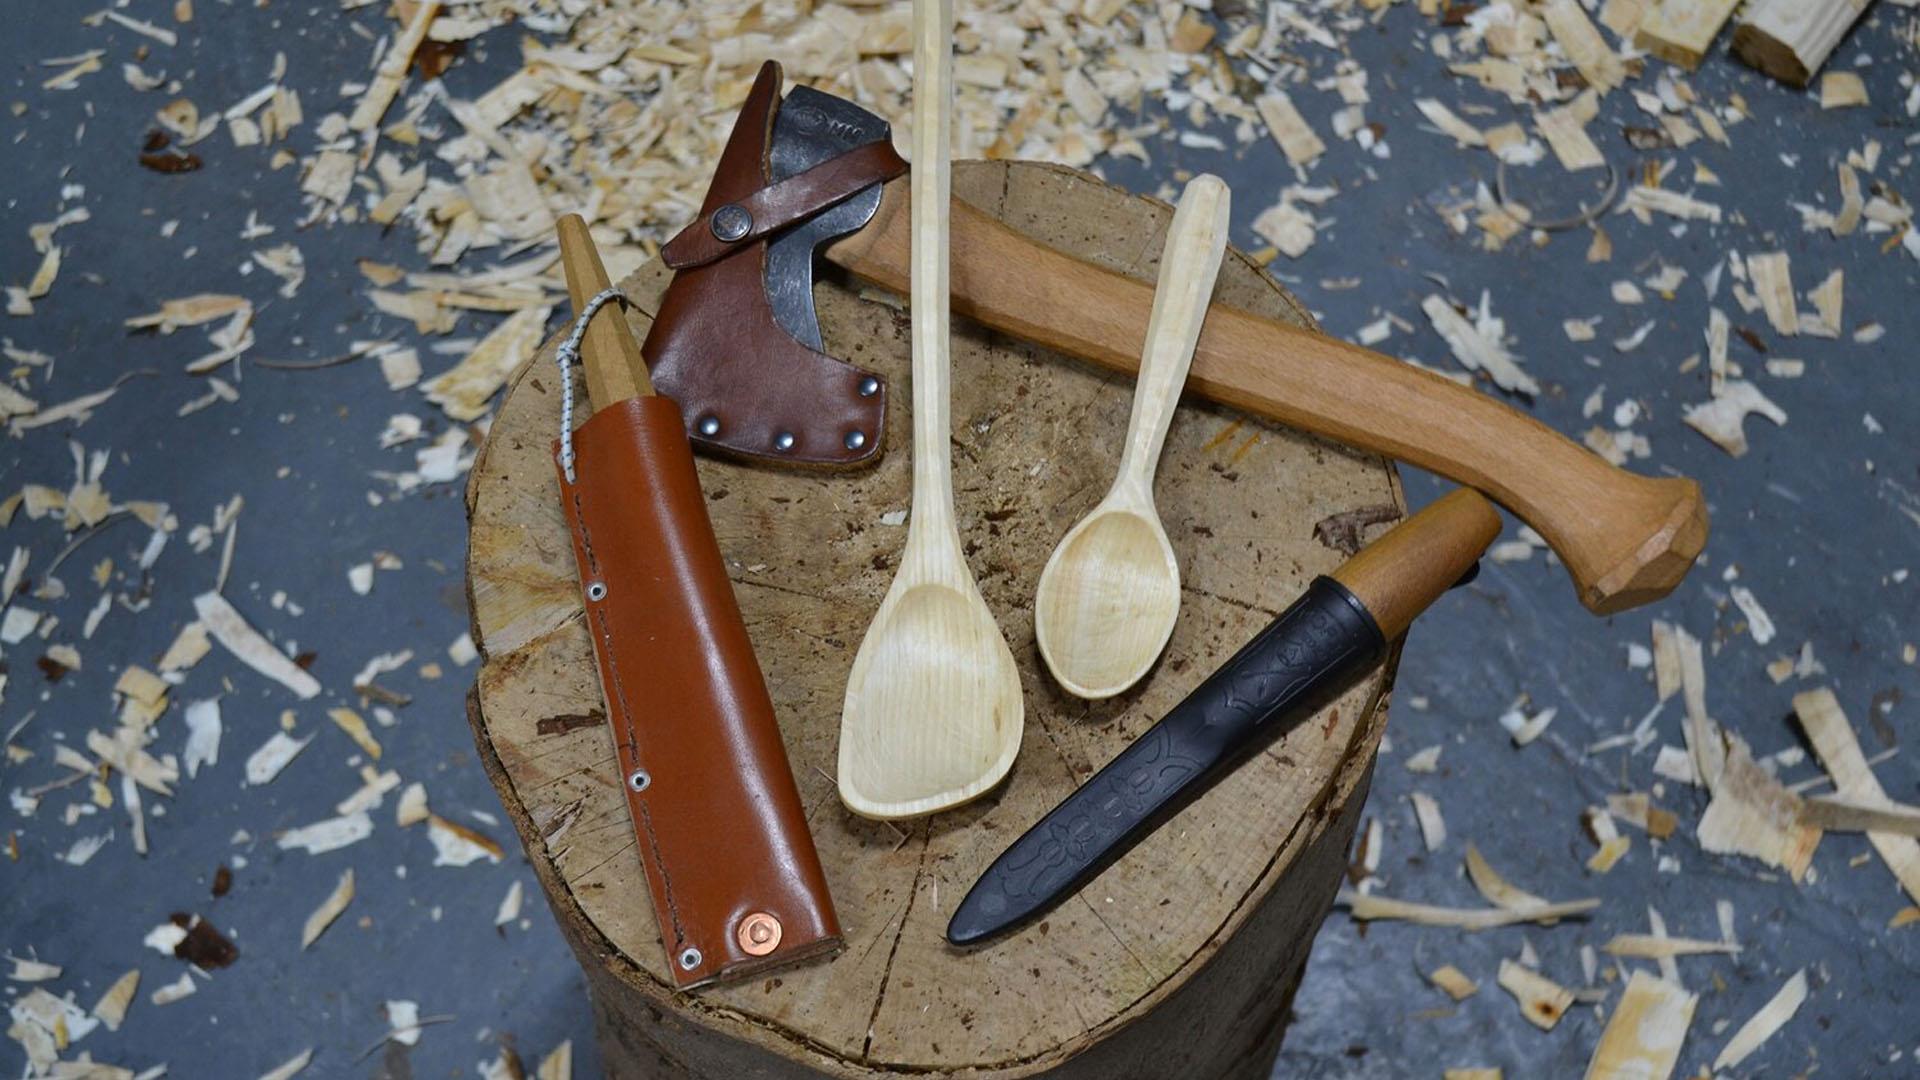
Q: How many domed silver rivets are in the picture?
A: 4